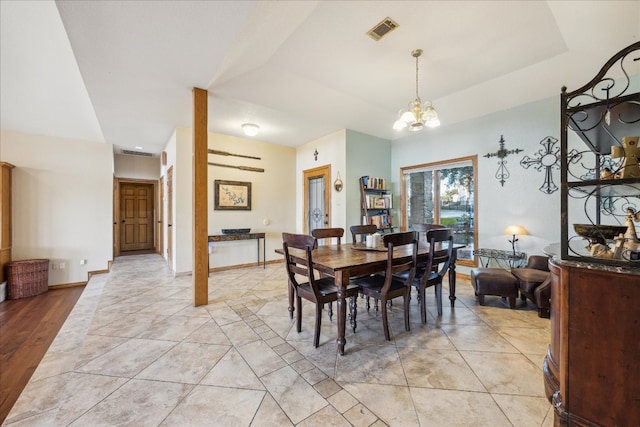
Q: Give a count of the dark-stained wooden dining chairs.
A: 6